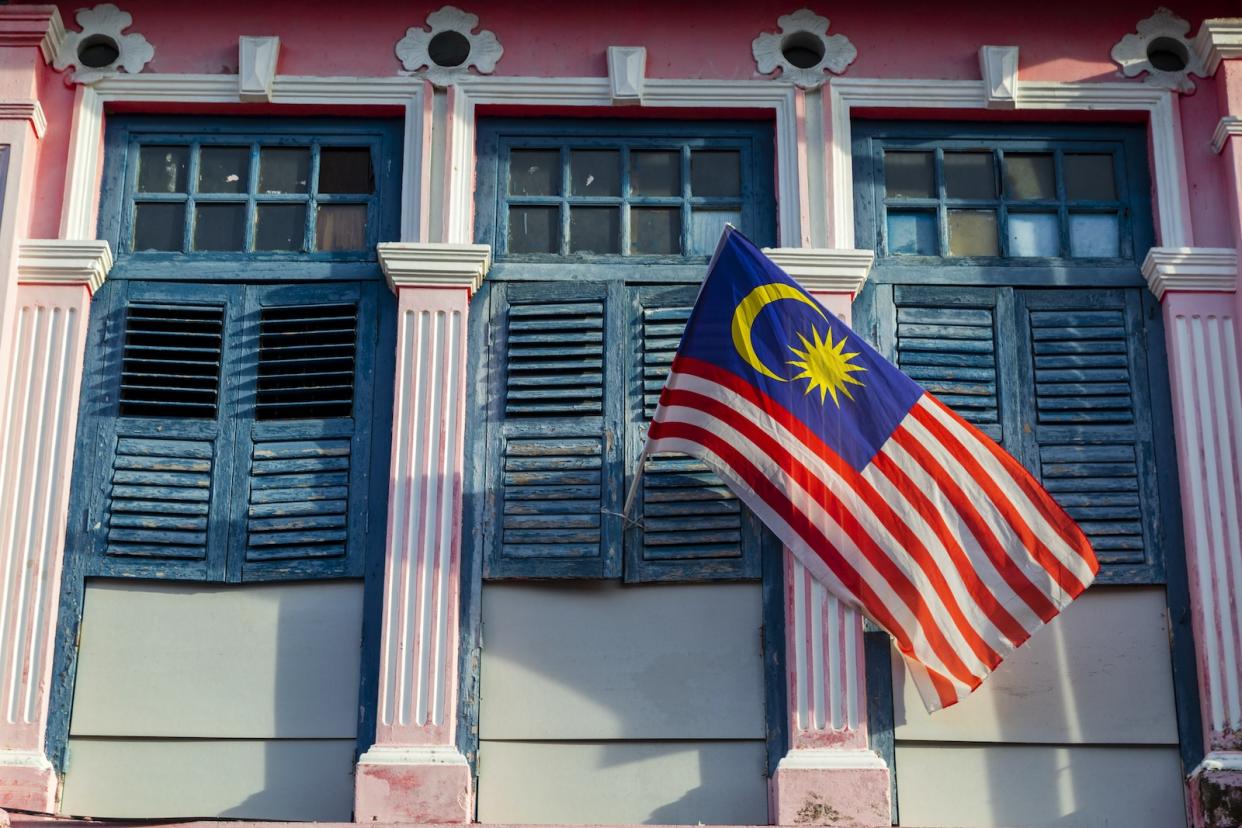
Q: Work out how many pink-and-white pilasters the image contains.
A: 4